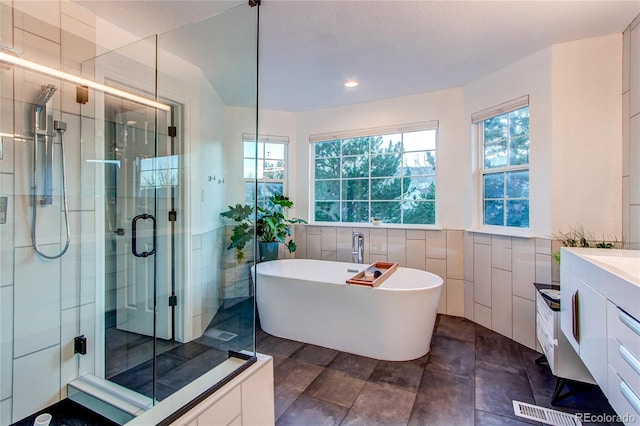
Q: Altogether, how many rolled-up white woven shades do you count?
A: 3